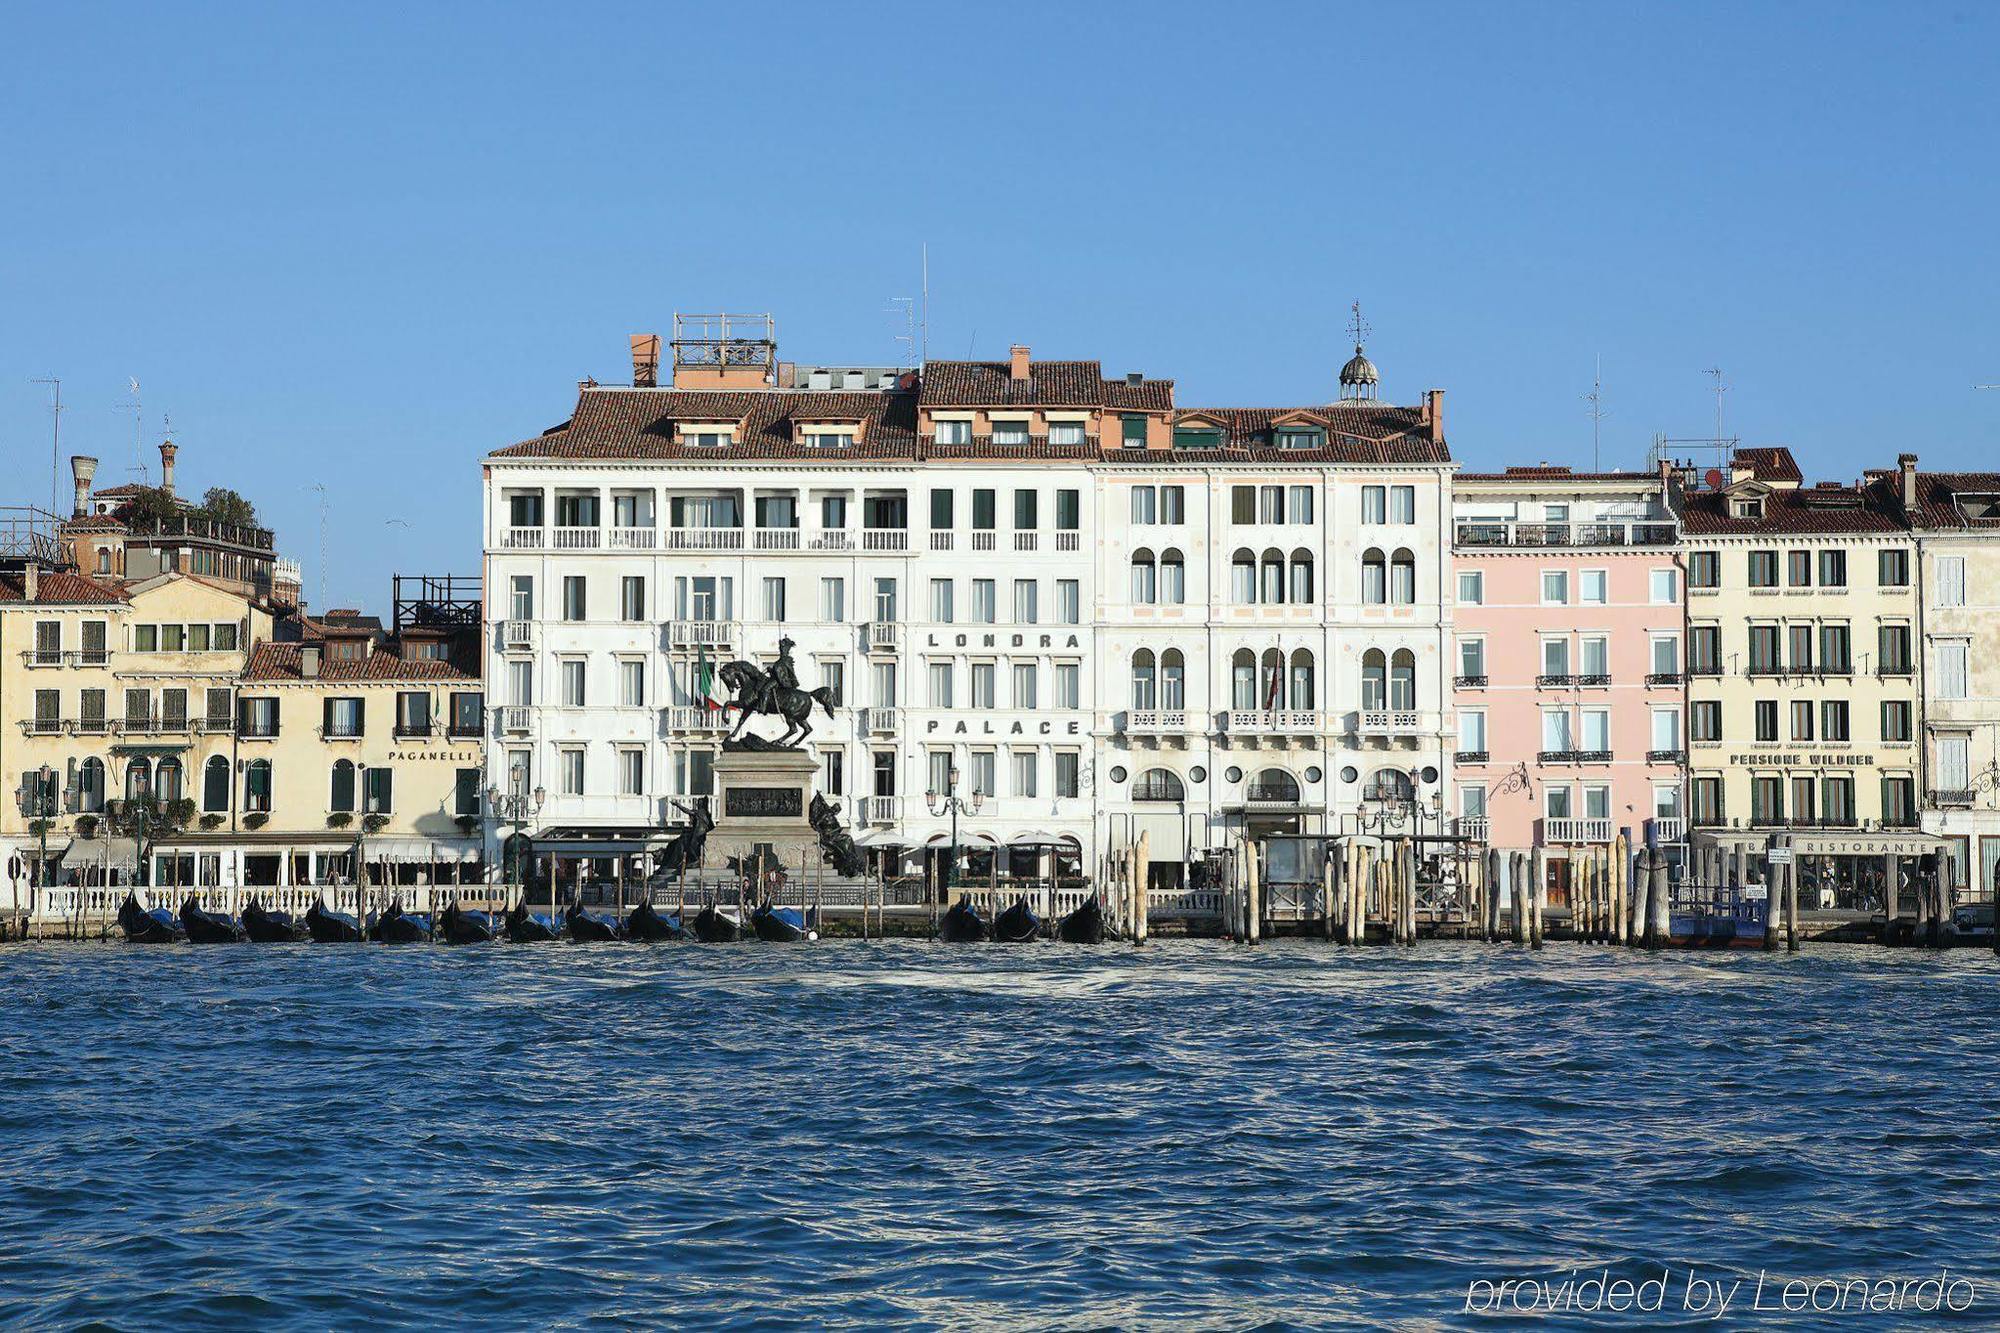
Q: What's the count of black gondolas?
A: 14